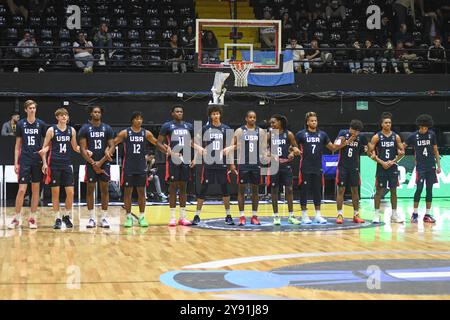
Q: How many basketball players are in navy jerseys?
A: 12